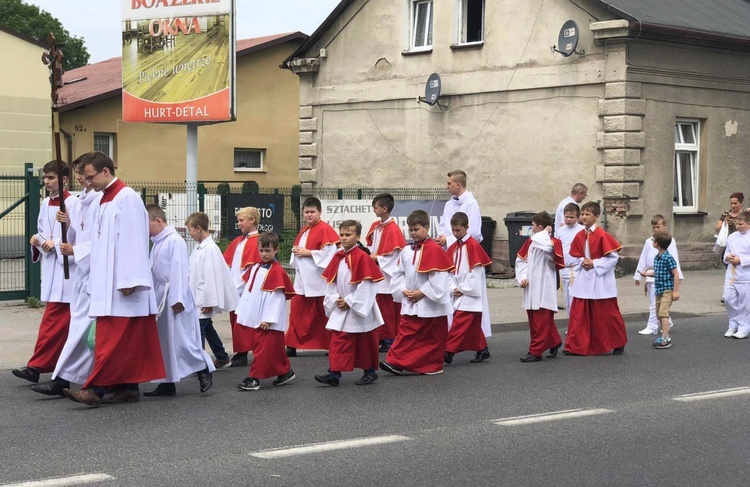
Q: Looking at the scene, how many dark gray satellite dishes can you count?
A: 2